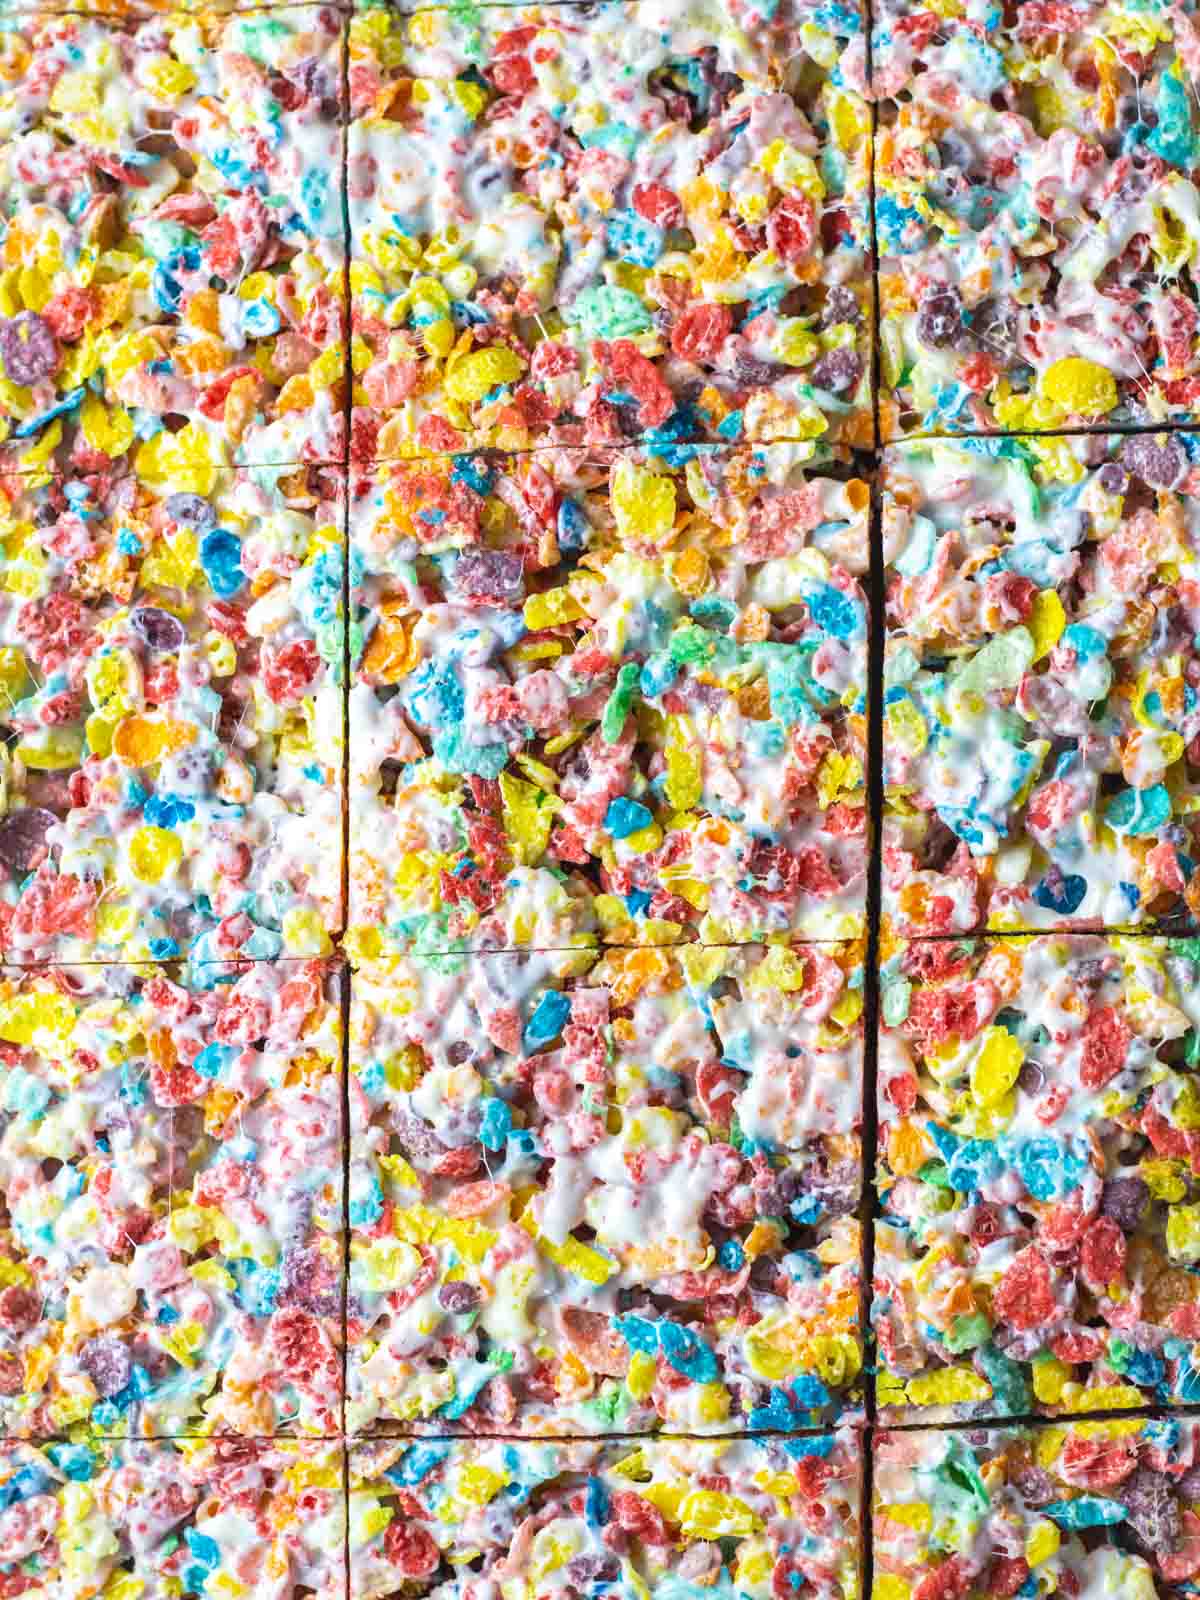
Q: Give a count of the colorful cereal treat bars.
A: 12